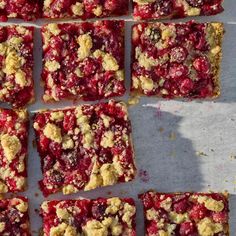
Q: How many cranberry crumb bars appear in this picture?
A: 11